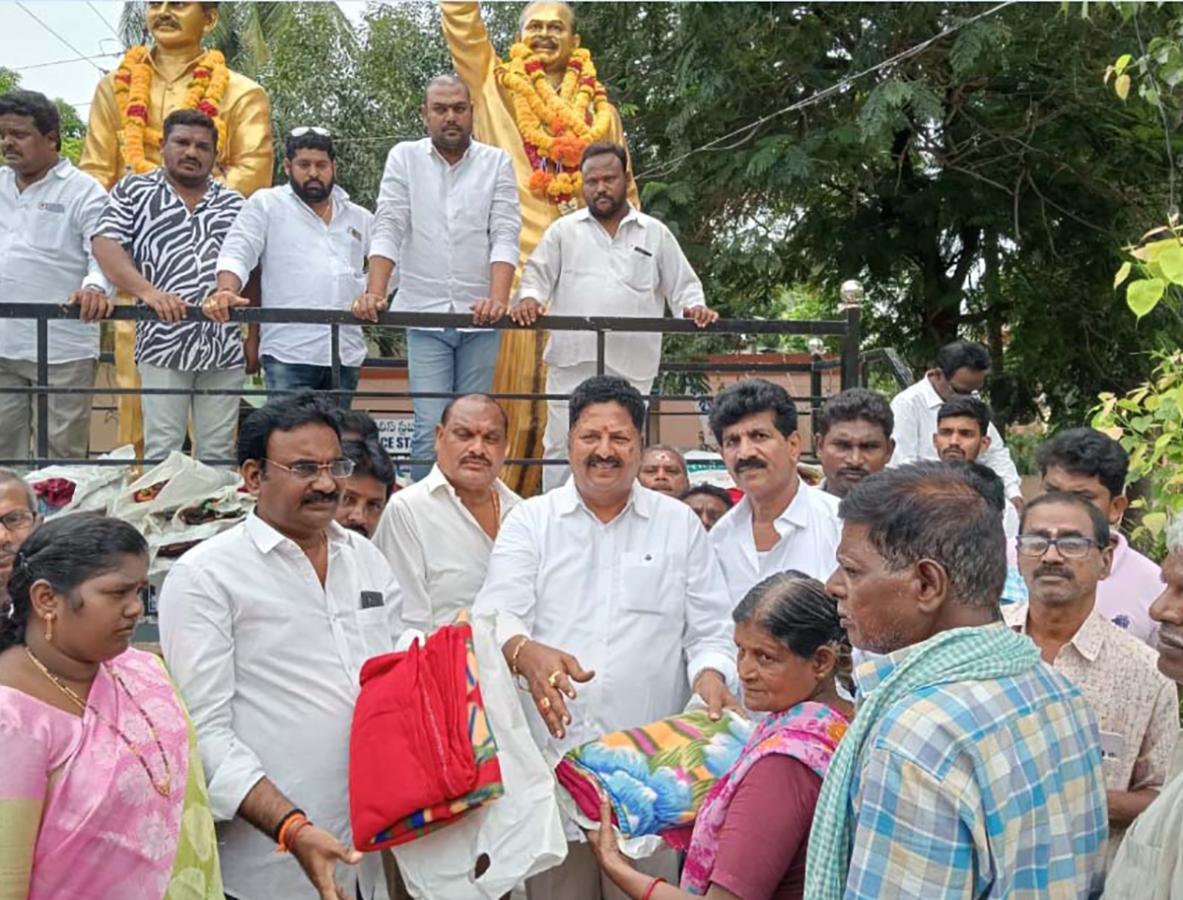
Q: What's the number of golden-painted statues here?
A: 2